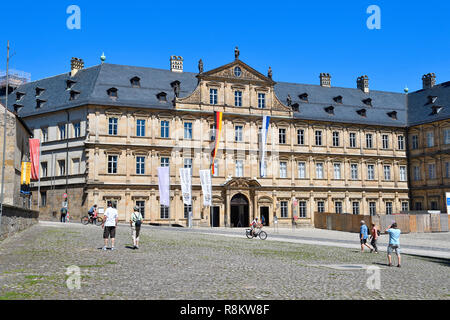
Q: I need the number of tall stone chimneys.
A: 5